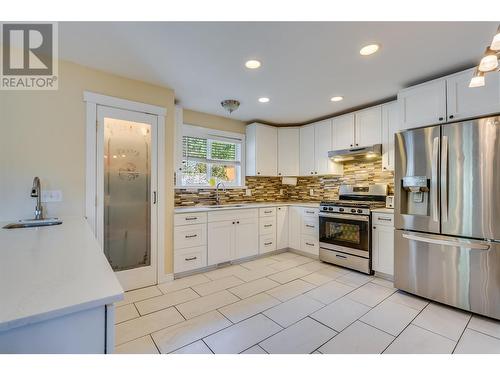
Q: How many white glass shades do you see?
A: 3